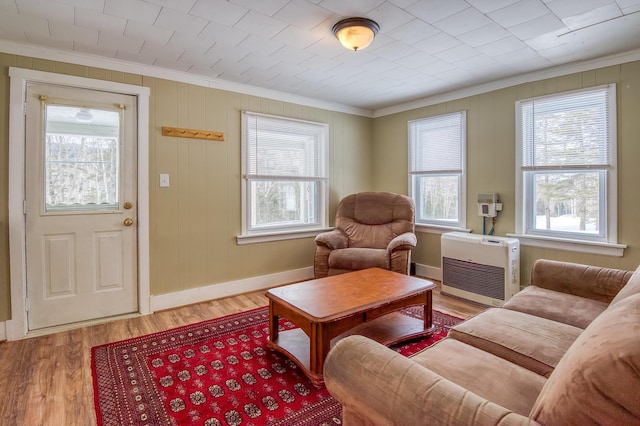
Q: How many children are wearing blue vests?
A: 0